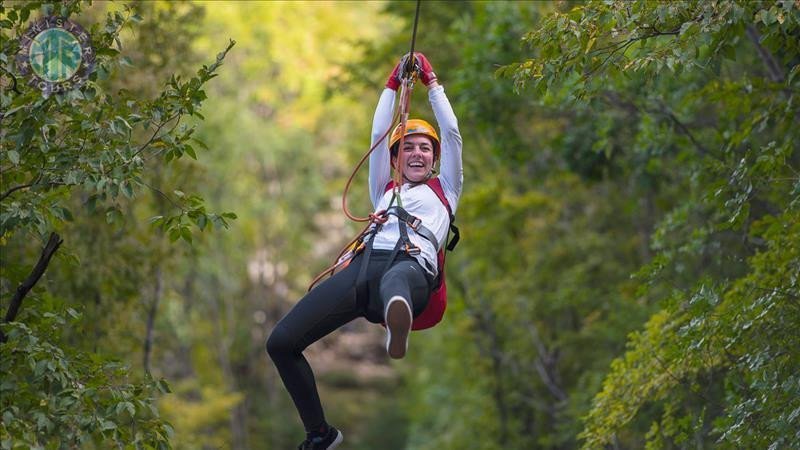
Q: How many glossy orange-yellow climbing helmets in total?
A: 1